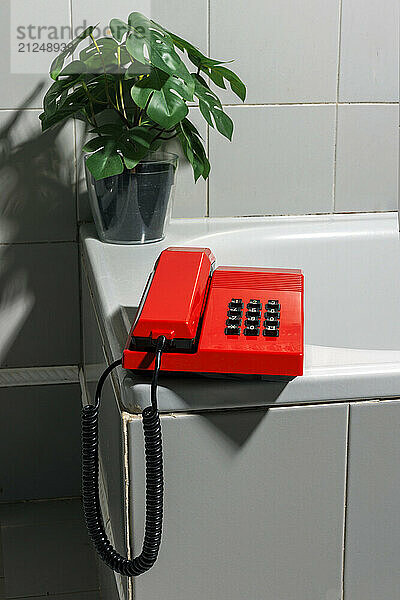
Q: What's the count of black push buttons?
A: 12